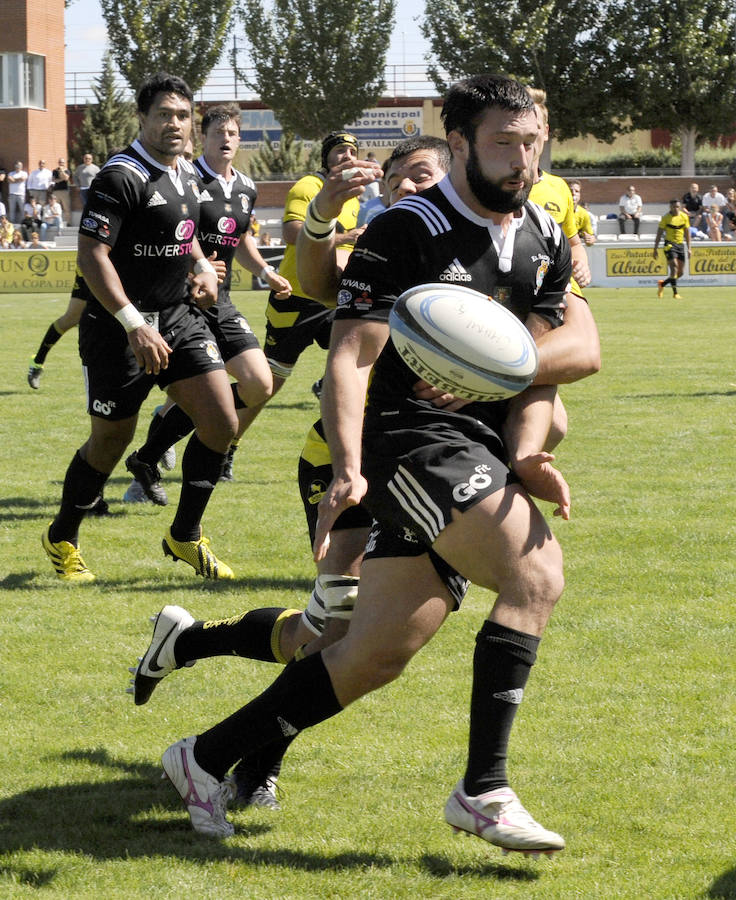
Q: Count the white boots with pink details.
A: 2